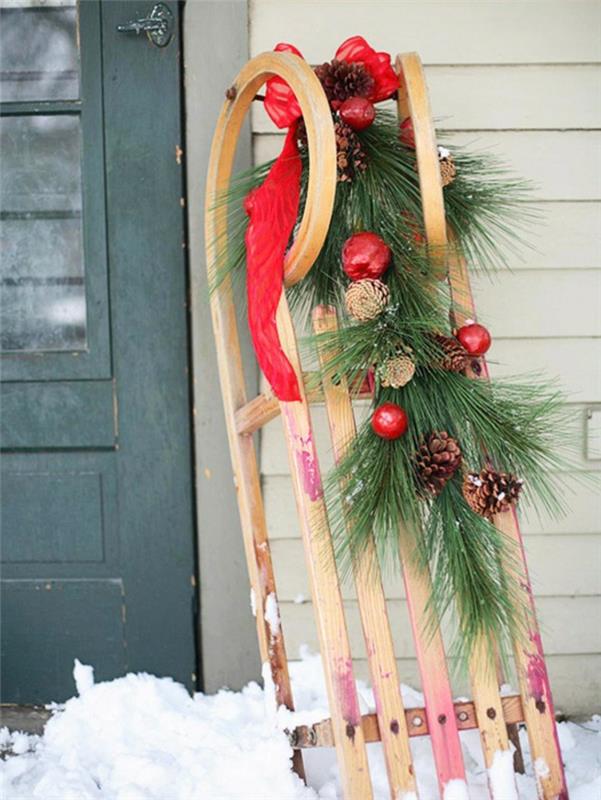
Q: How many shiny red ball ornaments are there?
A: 5